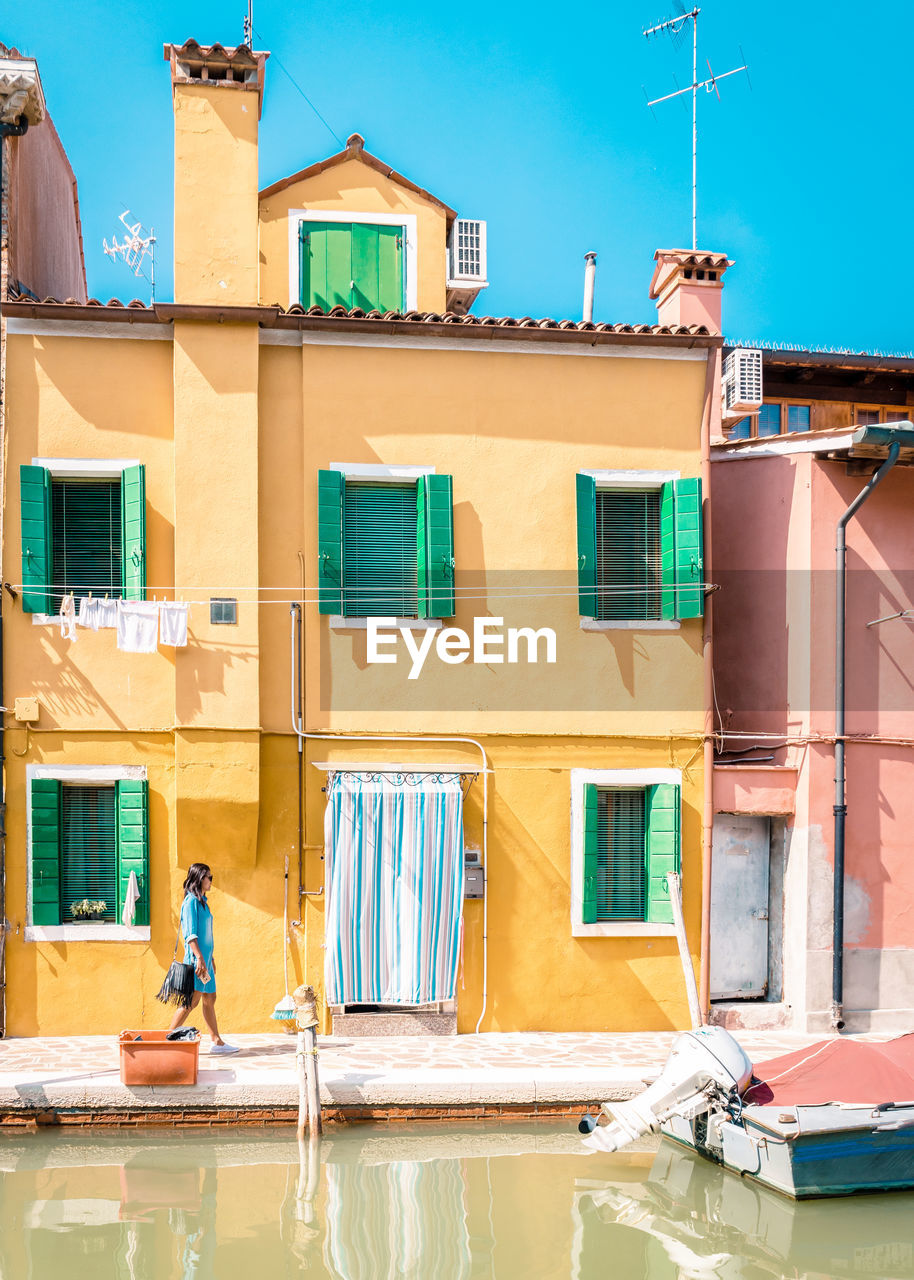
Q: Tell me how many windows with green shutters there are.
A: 6